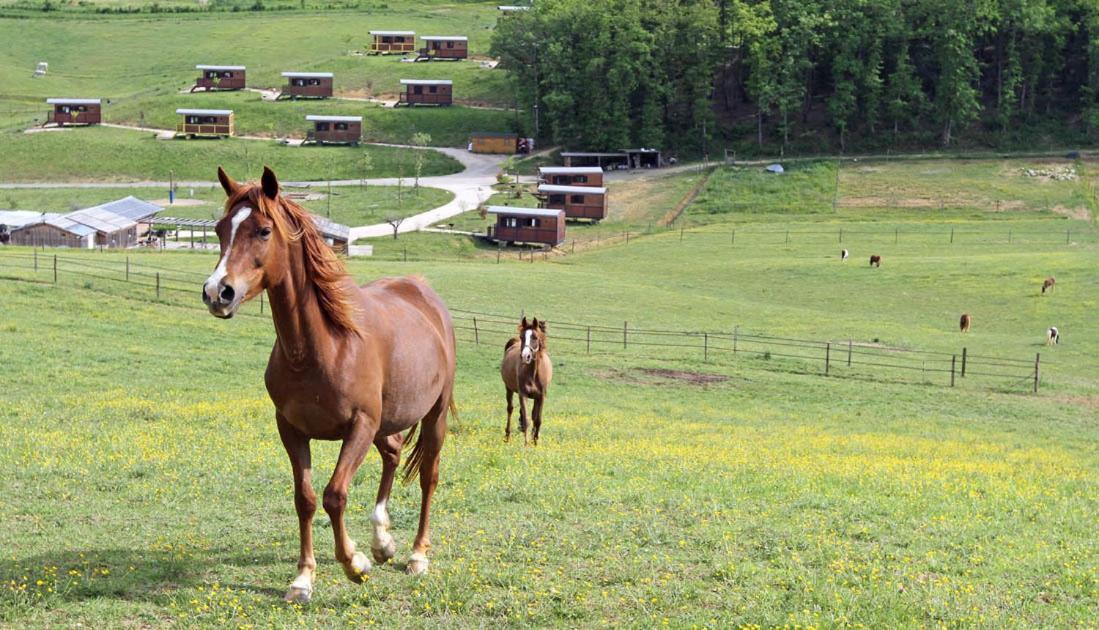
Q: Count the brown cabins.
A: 11